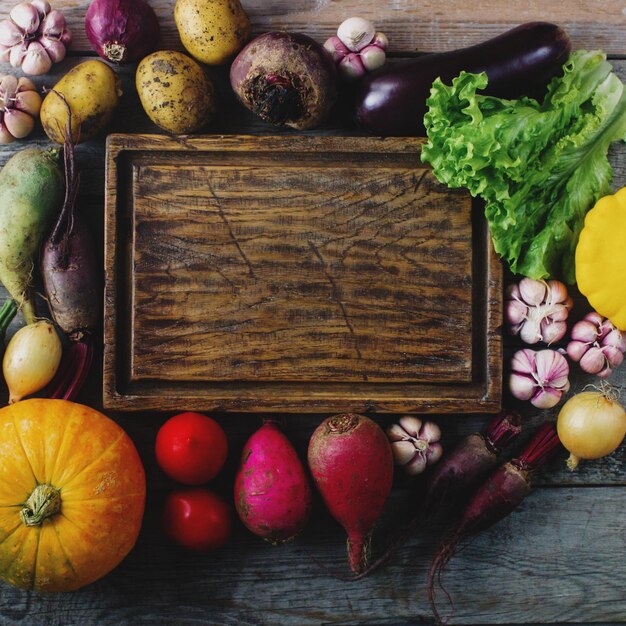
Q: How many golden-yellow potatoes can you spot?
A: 3